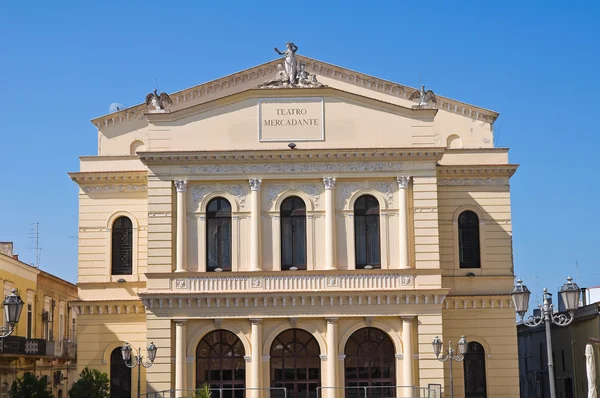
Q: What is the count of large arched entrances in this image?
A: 3